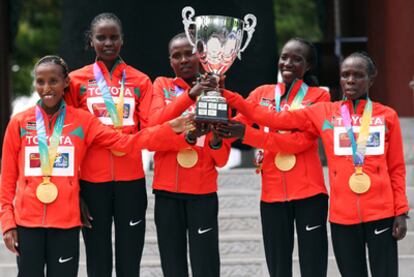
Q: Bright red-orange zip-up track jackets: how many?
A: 5